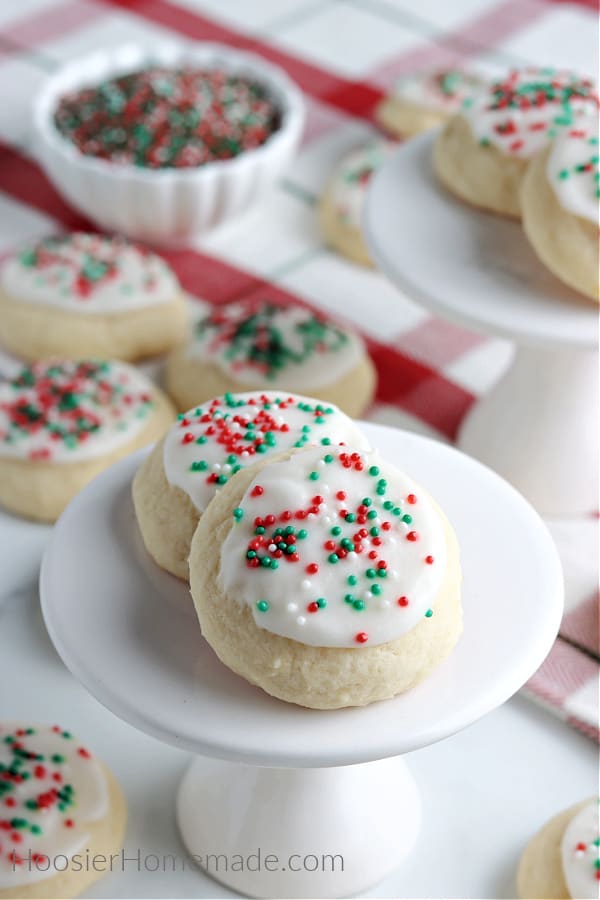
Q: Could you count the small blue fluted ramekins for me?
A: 0